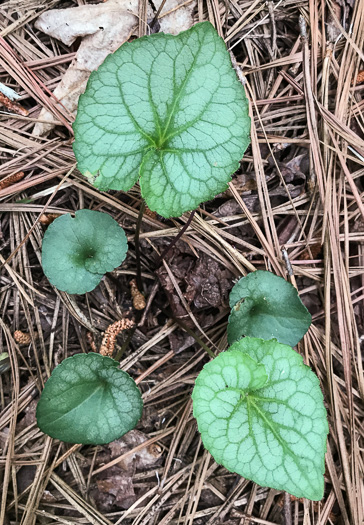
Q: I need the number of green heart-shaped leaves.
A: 5